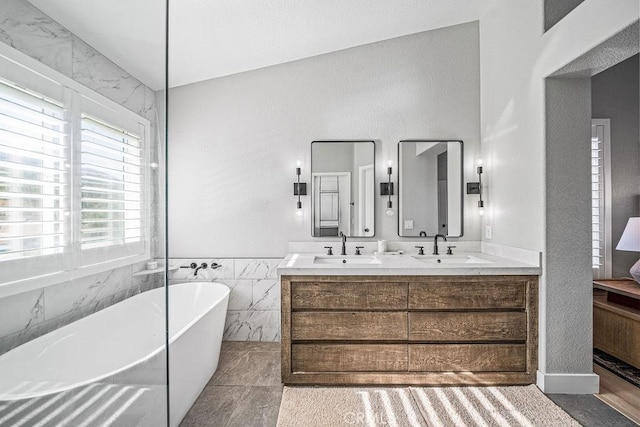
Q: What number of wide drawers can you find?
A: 6